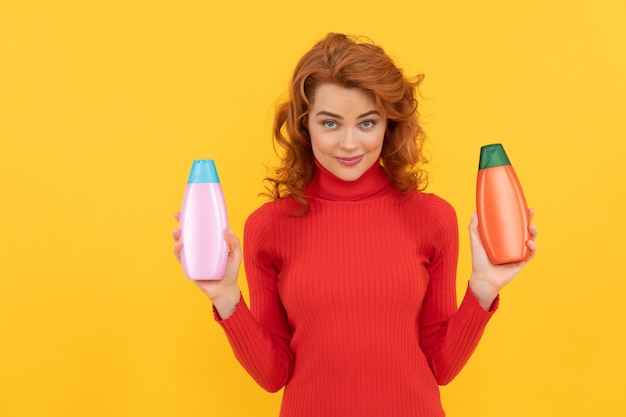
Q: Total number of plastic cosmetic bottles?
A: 2